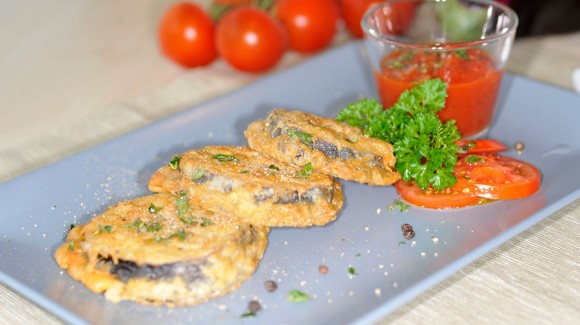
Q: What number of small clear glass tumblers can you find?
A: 1